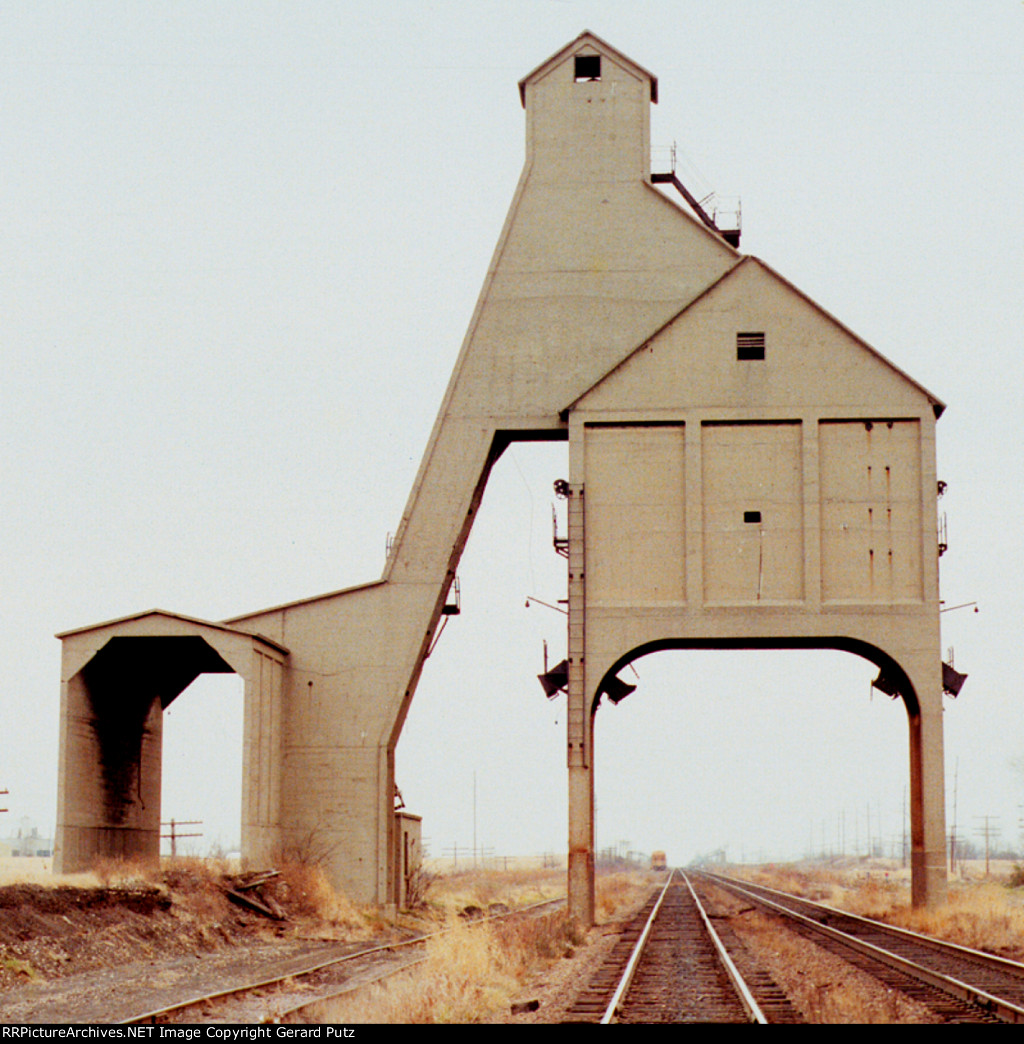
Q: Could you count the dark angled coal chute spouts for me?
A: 4